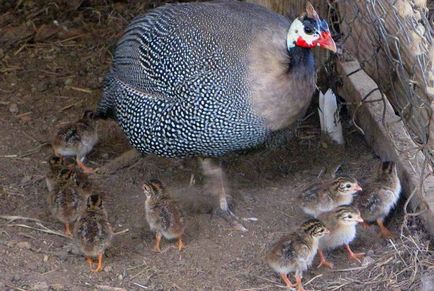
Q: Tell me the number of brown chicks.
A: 9